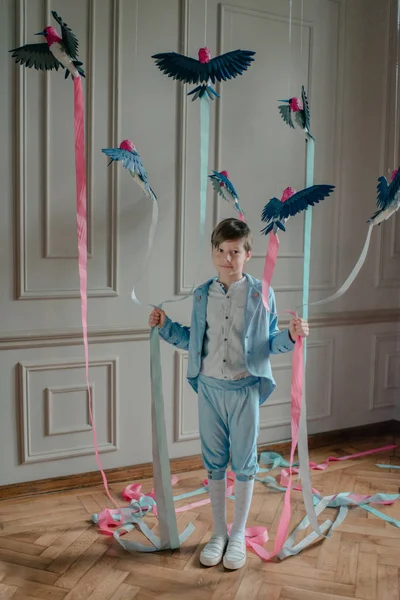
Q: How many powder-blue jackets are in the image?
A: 1